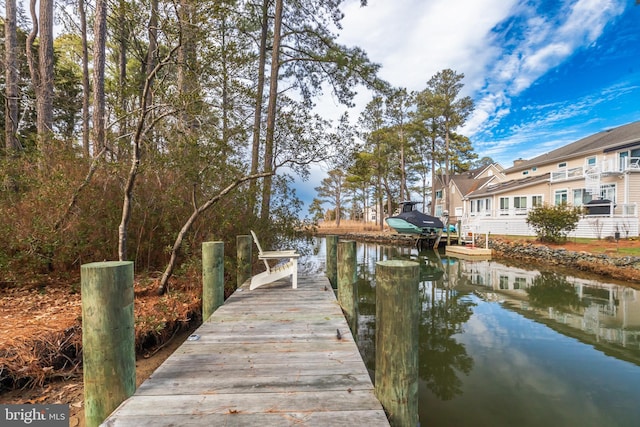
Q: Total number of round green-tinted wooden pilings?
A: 6